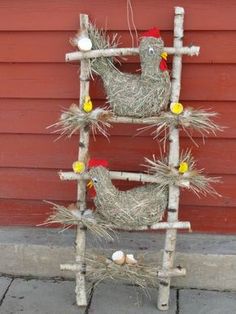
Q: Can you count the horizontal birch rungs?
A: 5